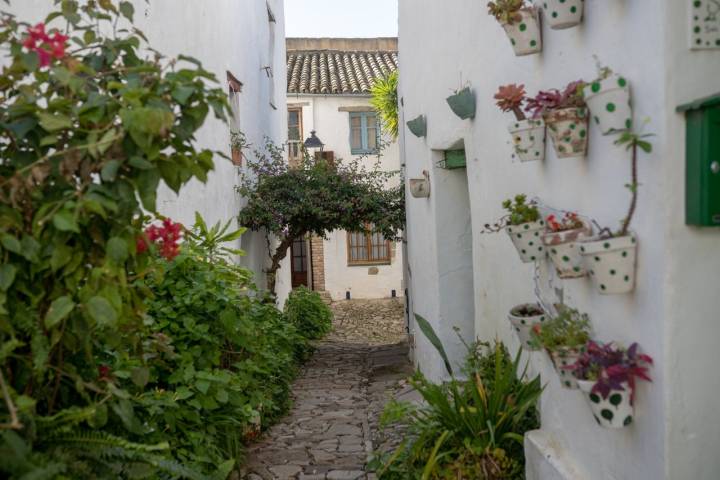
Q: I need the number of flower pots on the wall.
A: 14